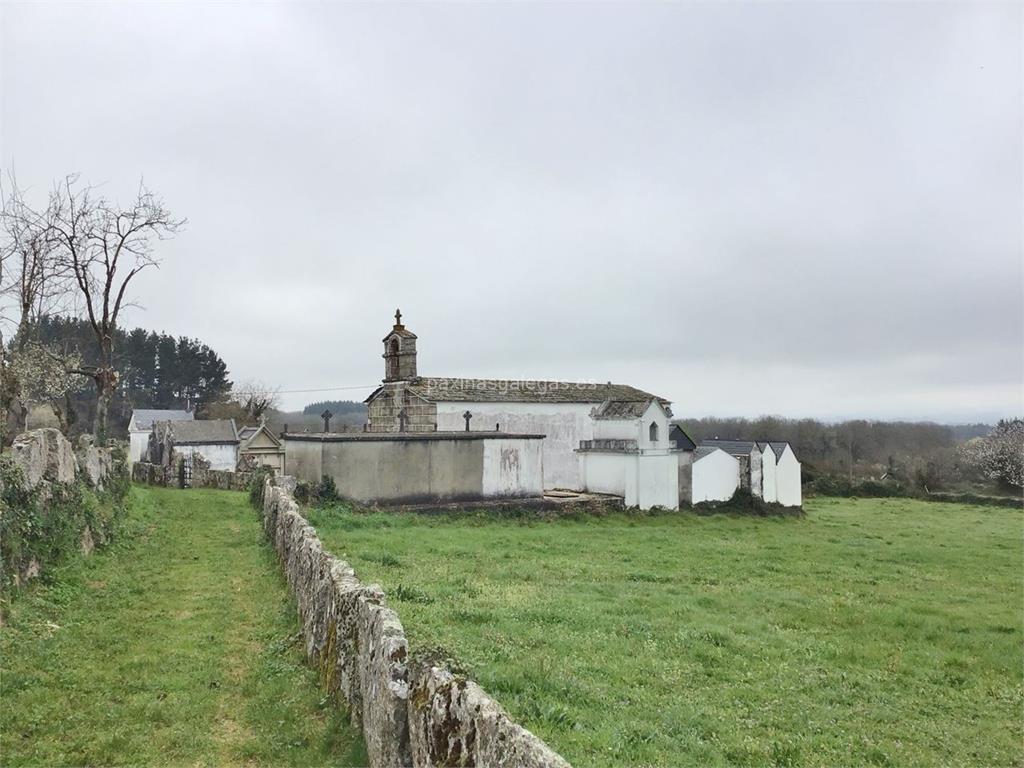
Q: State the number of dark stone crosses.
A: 4